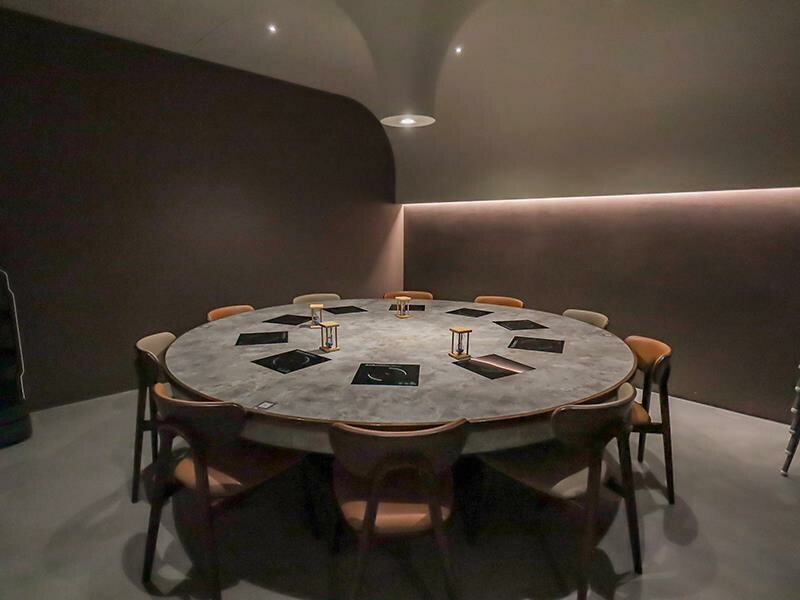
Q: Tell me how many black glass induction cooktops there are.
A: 10